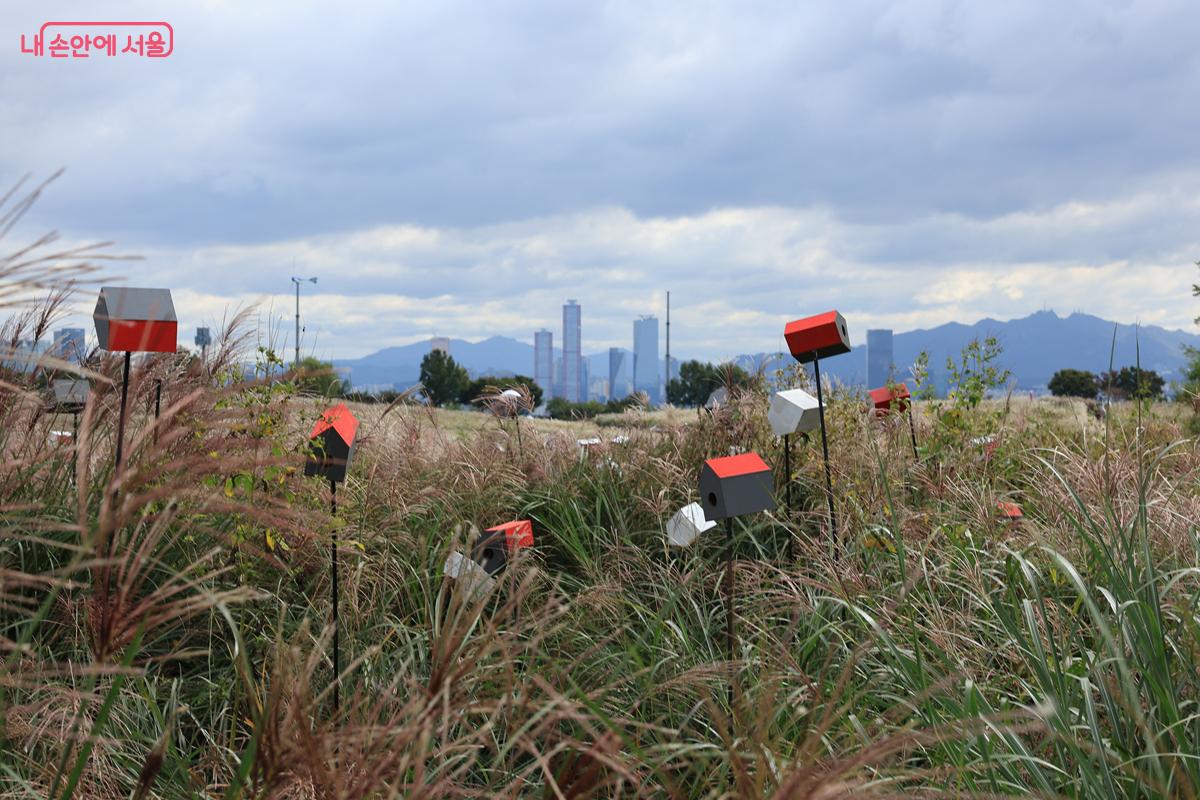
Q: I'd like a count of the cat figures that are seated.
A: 0